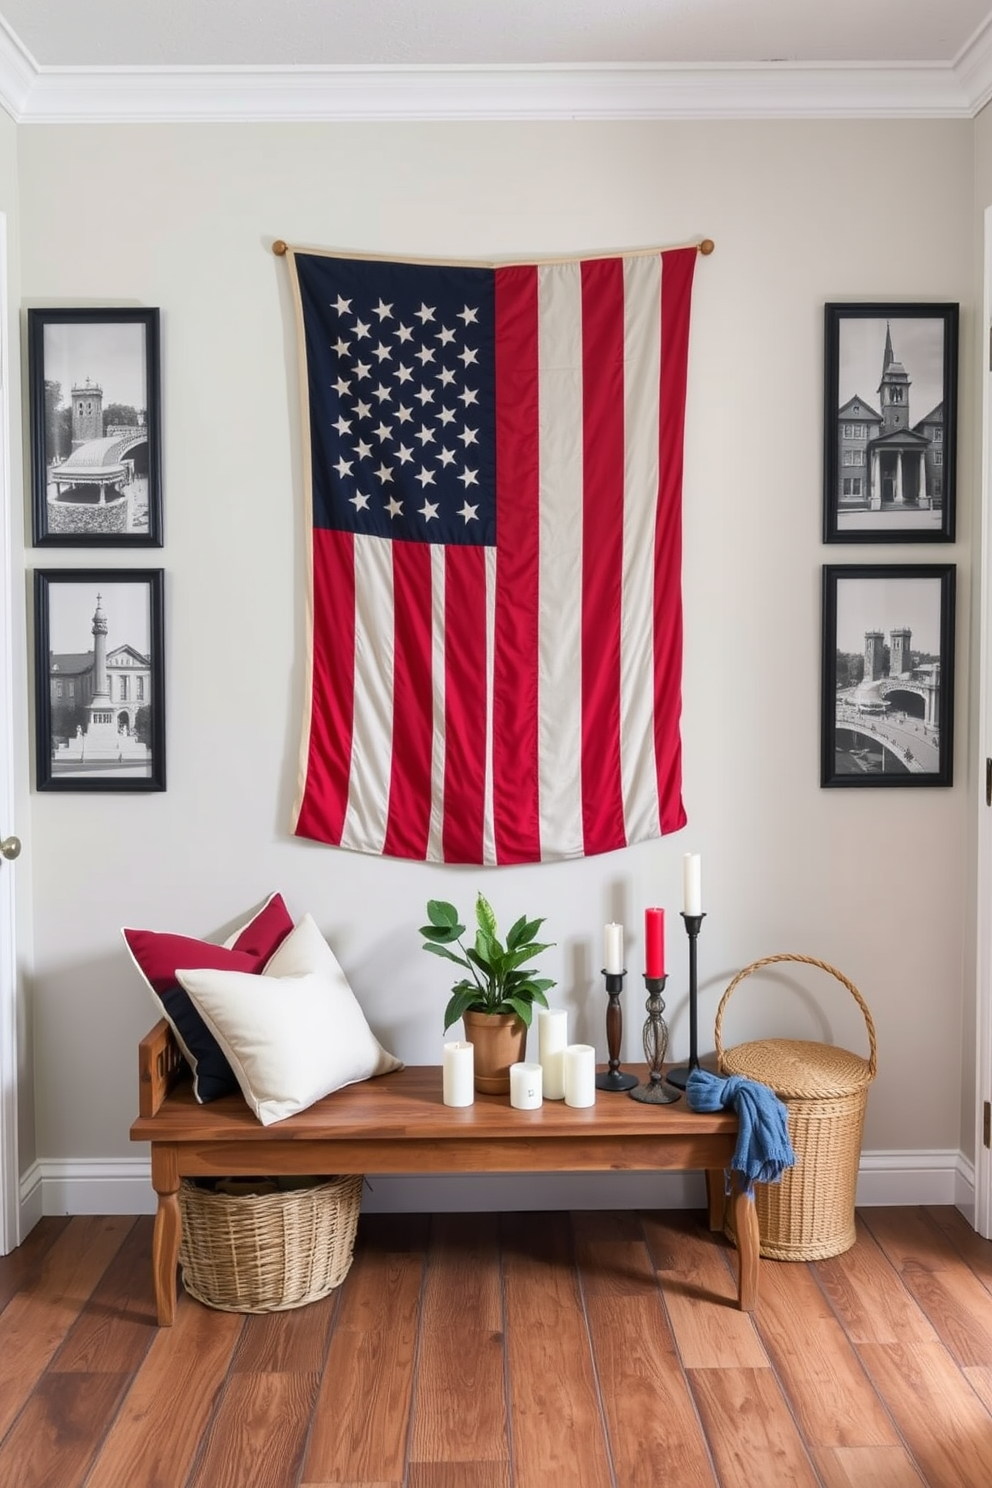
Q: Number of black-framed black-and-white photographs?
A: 4